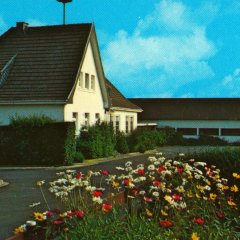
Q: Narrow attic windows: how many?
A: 3